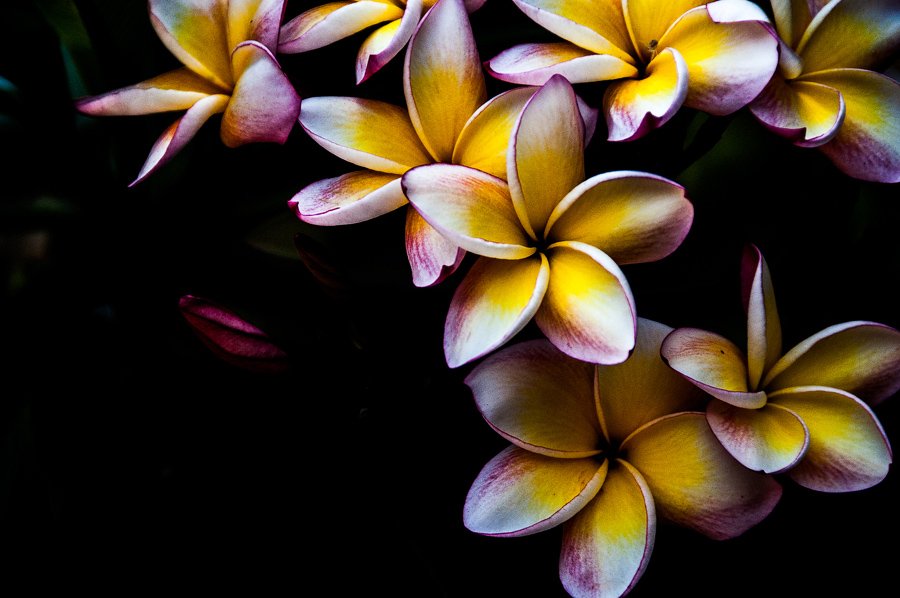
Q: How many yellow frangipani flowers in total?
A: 8